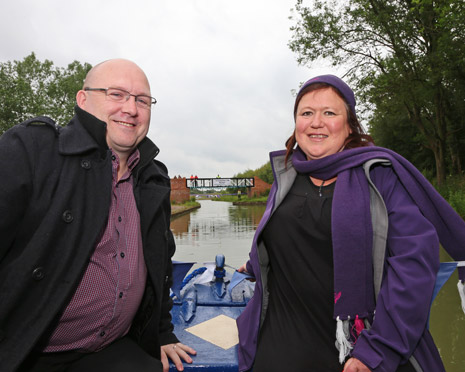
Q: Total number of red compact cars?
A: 0